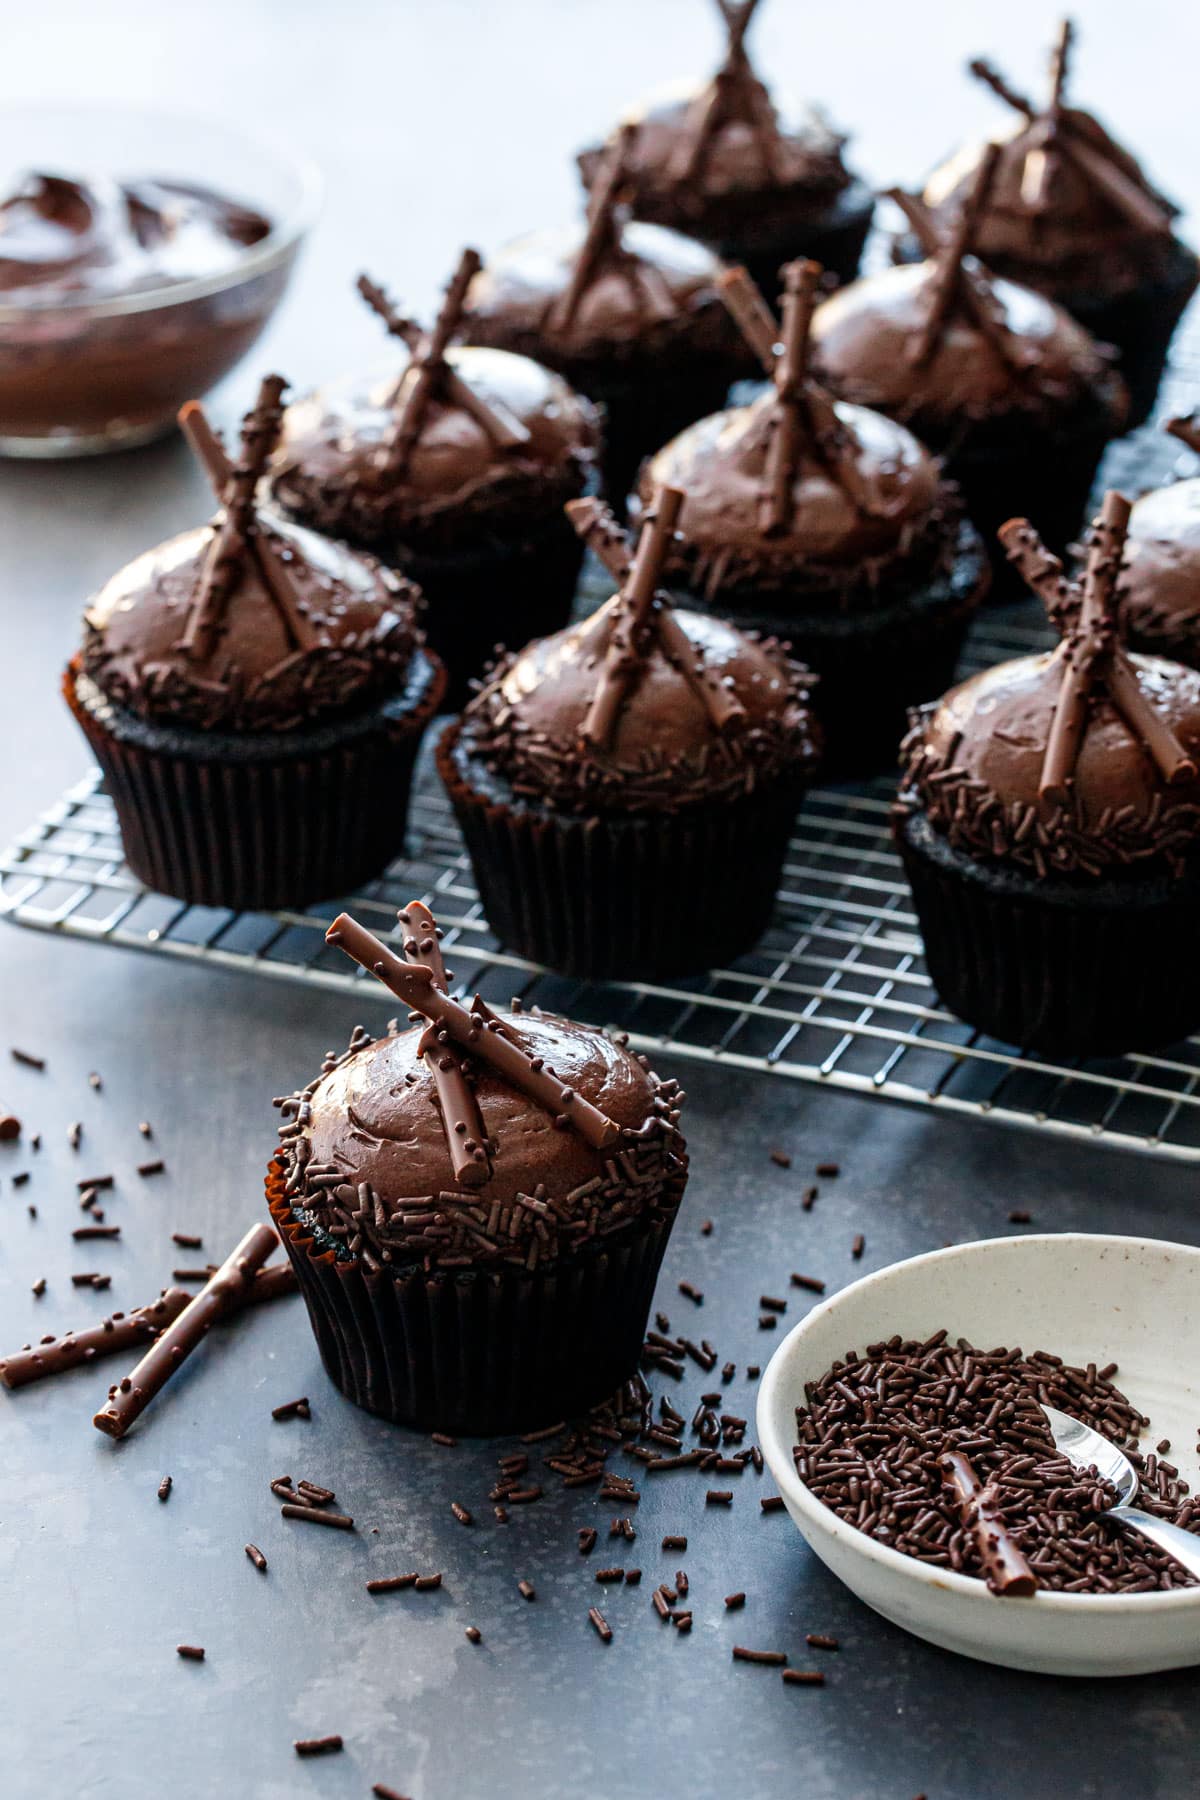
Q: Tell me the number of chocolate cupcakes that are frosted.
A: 11